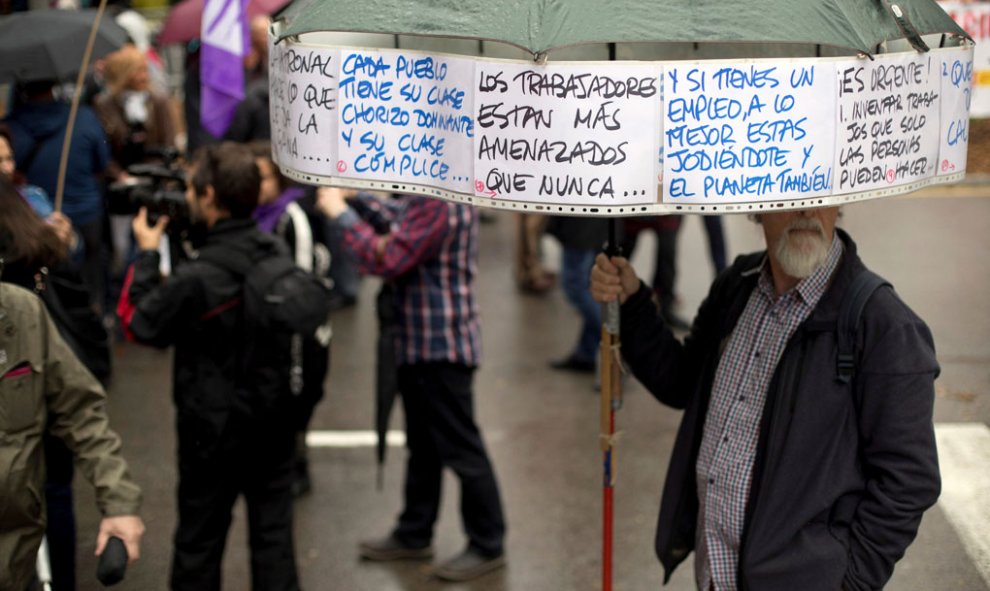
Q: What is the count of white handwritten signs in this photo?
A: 6